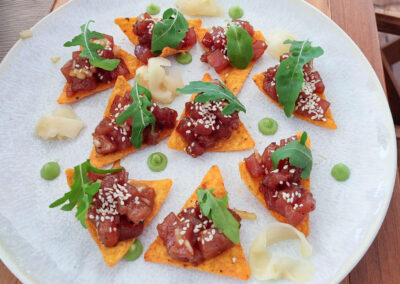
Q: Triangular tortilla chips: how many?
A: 9